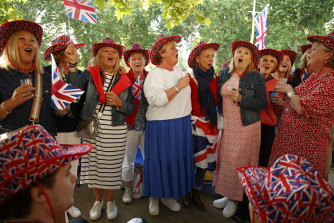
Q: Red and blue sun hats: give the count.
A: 13